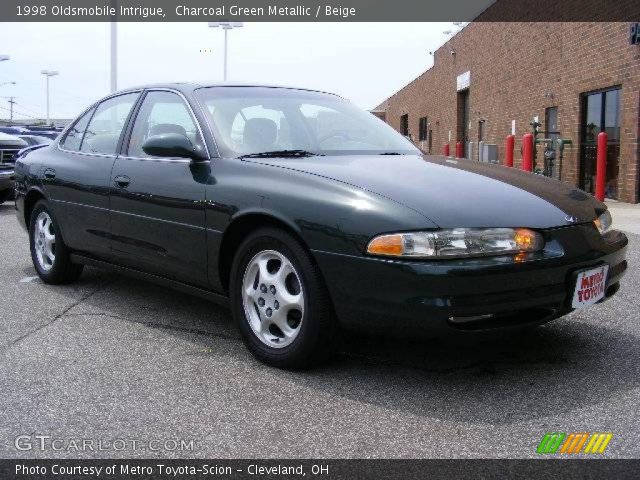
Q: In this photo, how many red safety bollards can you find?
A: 5